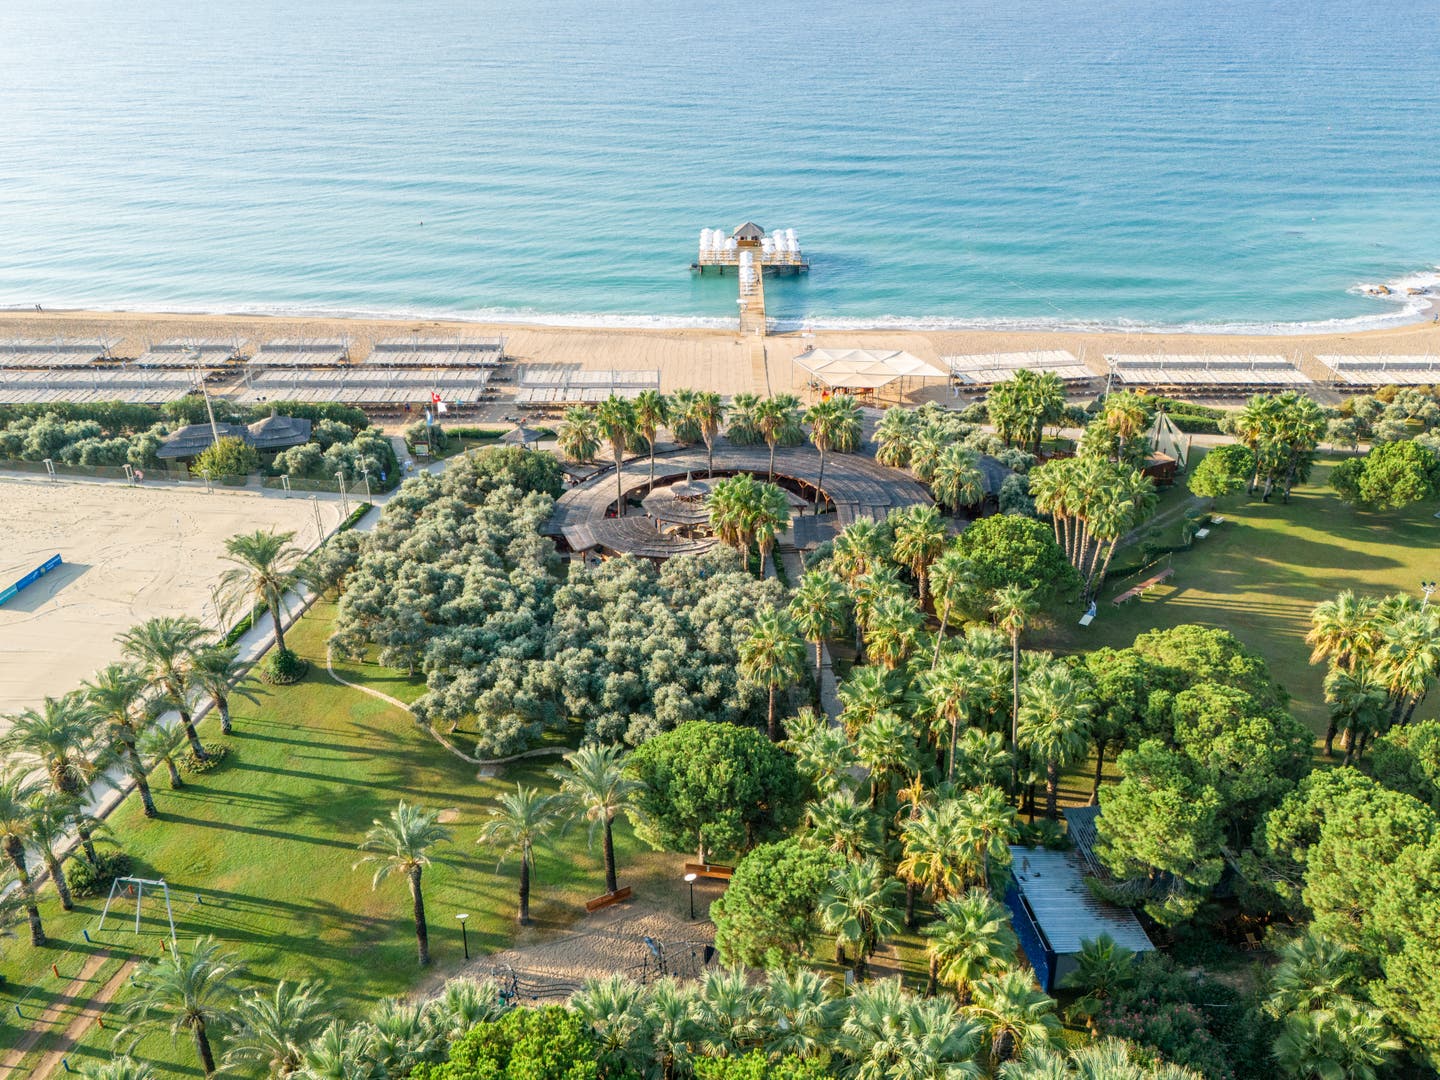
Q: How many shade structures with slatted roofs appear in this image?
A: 10